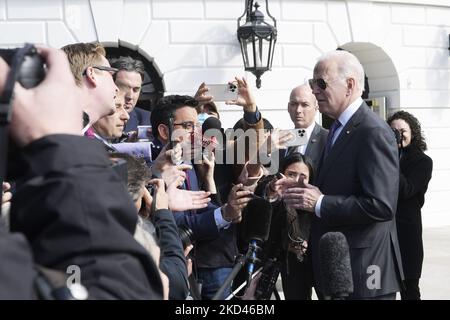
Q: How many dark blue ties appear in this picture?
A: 1